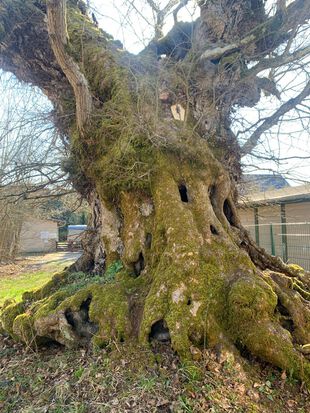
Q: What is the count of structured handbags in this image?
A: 0